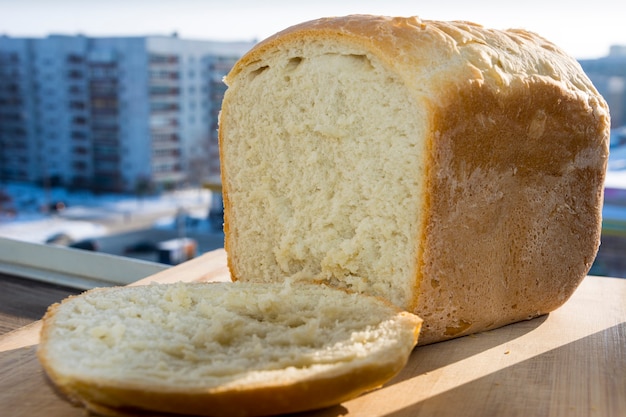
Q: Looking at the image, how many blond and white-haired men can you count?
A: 0